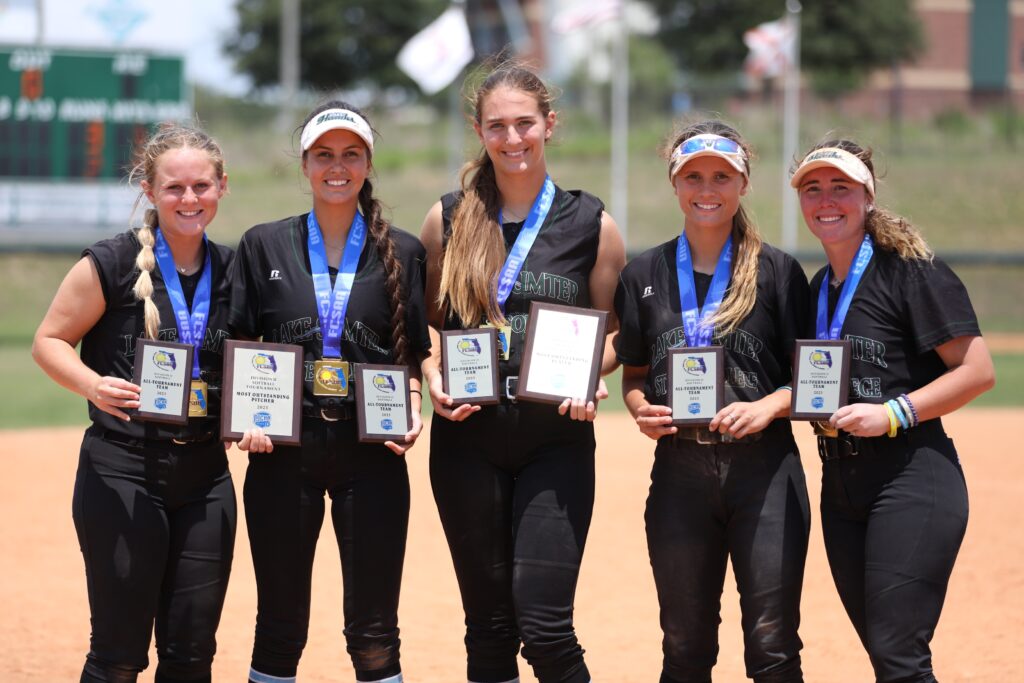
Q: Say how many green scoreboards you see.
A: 1